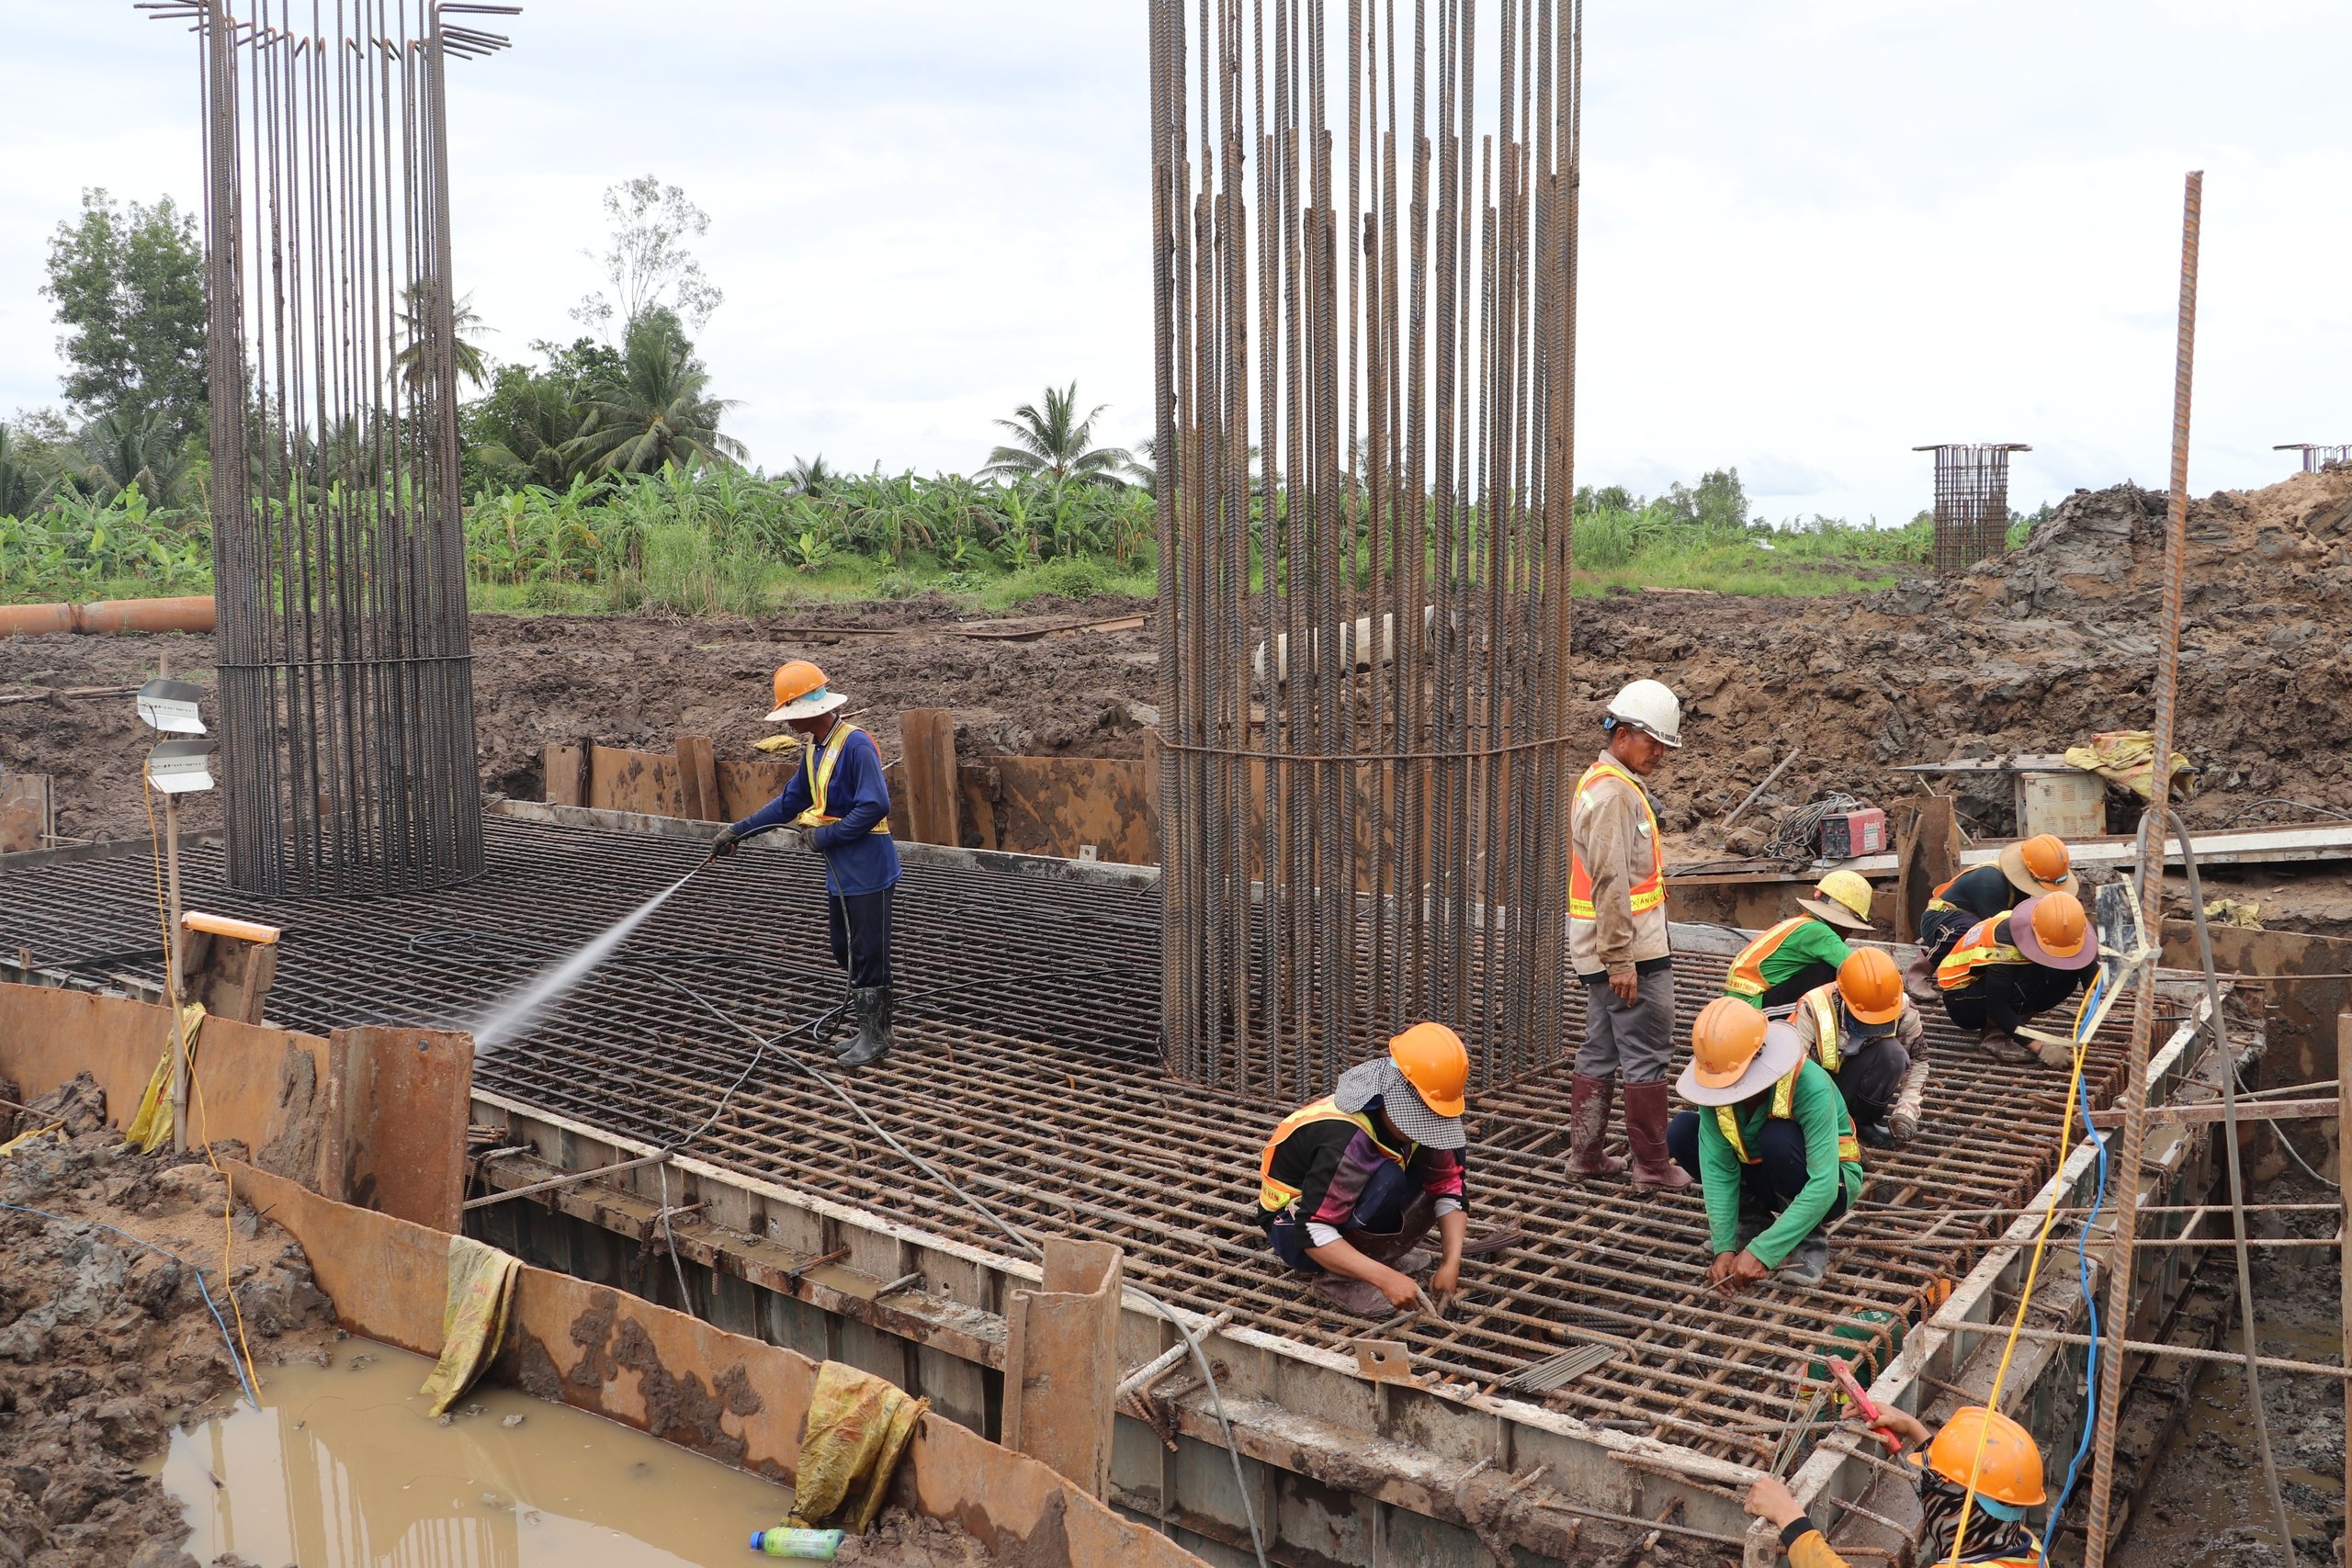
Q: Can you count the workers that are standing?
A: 2